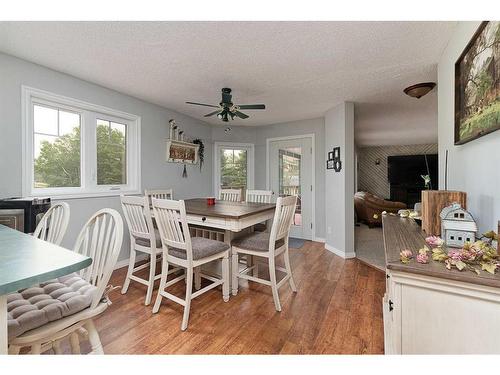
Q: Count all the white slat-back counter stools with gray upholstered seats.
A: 6